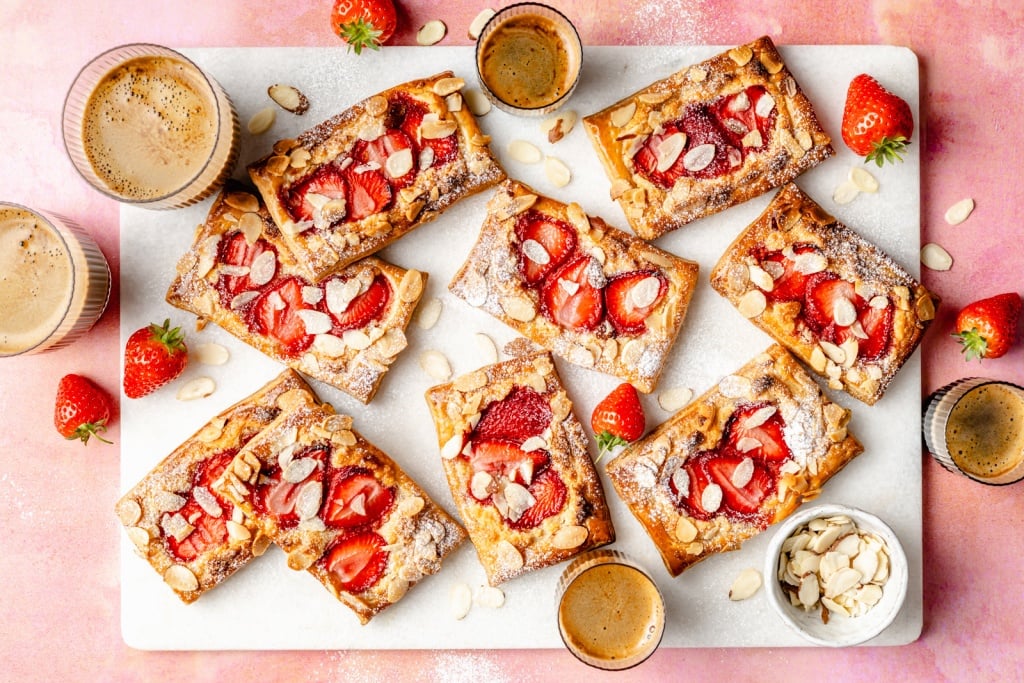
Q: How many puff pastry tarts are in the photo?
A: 9